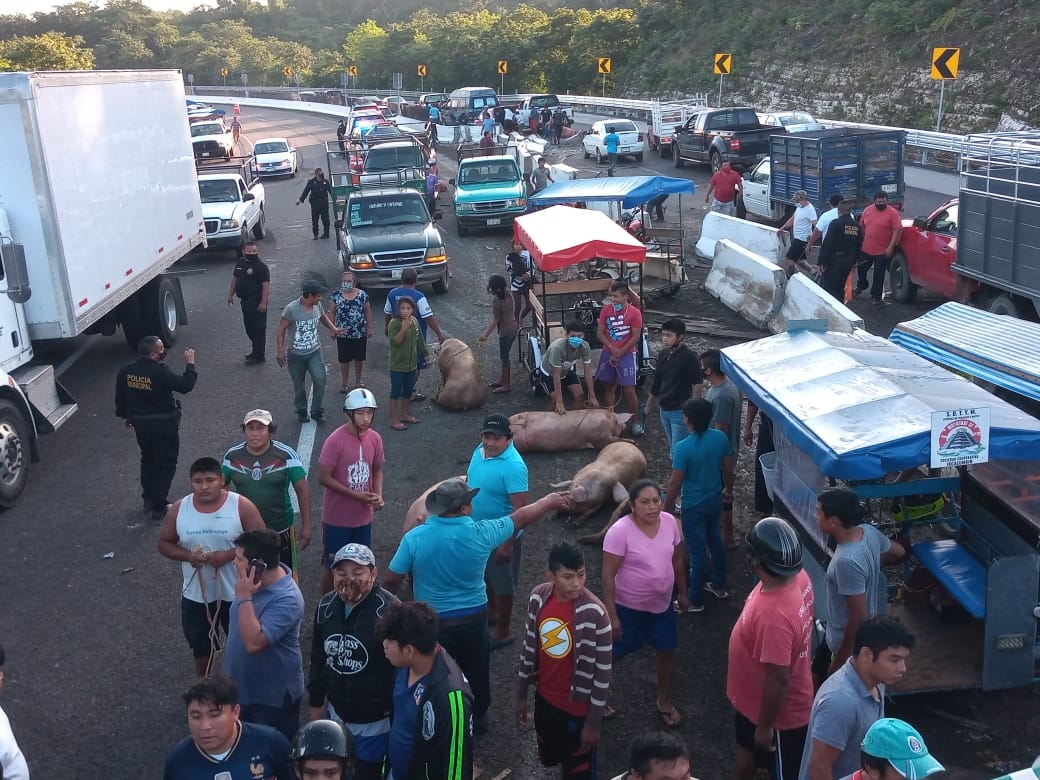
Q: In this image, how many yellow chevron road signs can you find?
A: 8